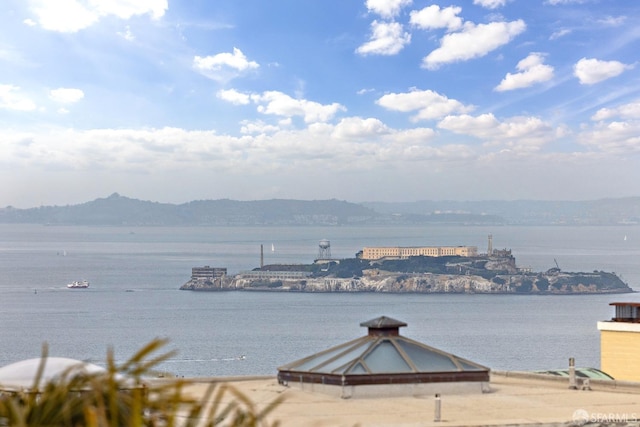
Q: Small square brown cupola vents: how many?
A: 1